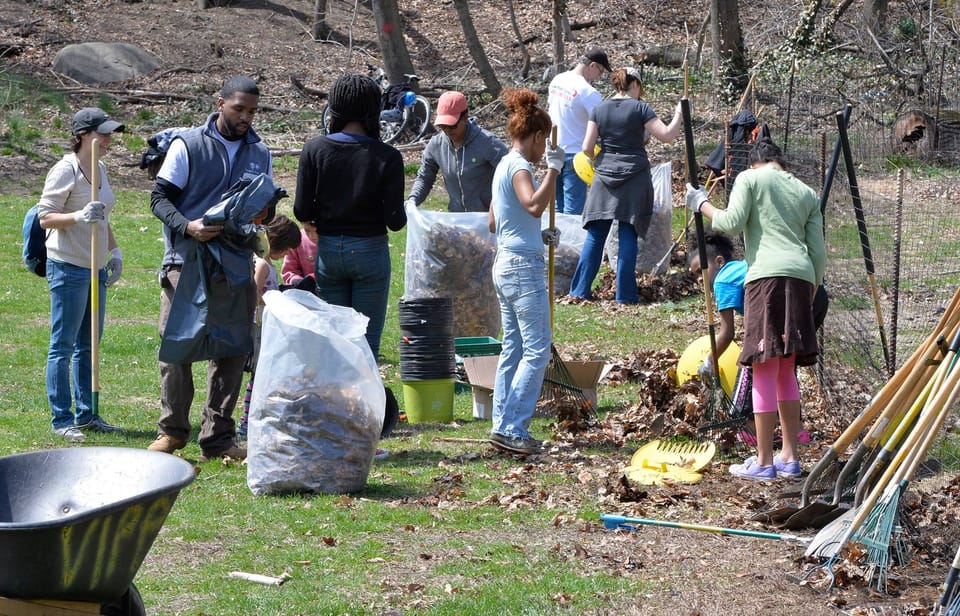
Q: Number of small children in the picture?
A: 3